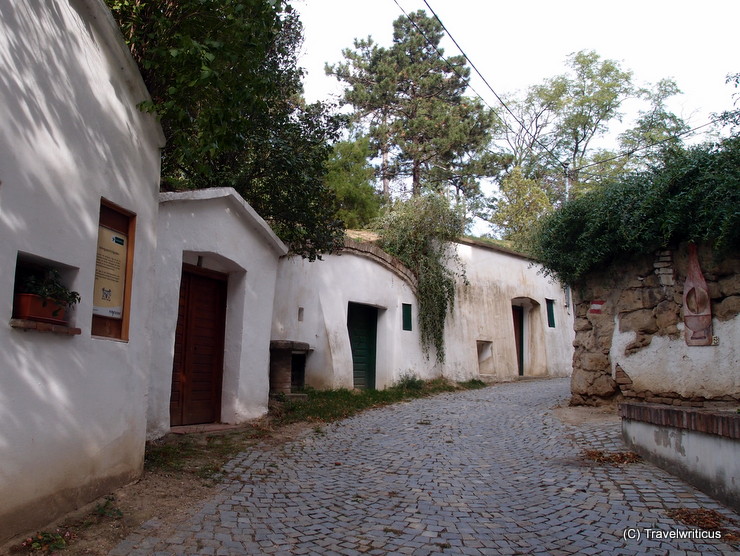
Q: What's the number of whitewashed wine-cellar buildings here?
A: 4